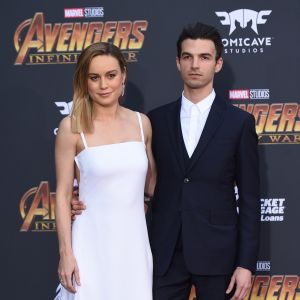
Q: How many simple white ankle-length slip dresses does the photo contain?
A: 1